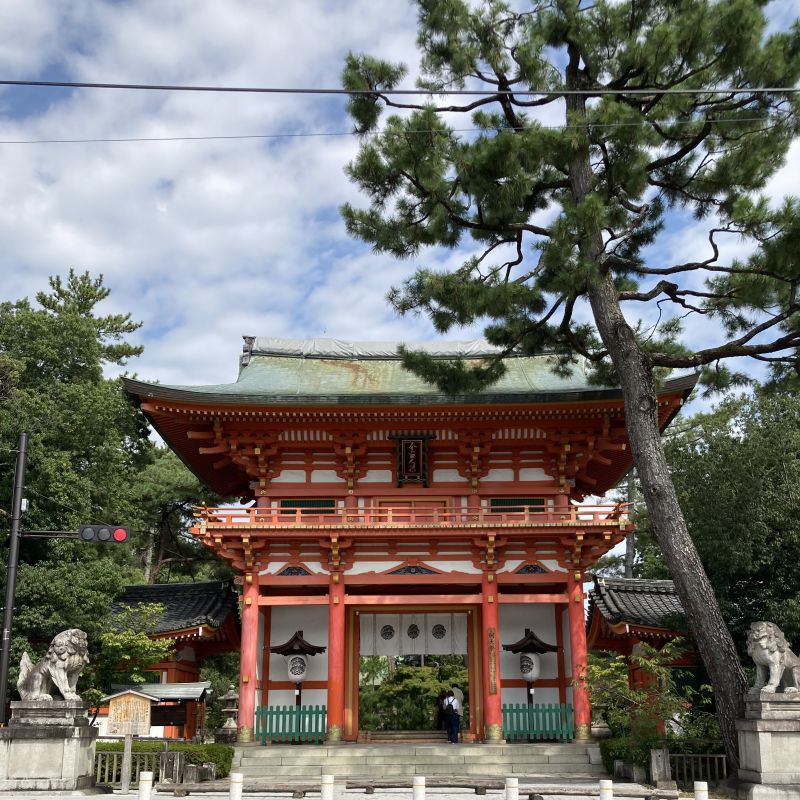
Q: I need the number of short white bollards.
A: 7